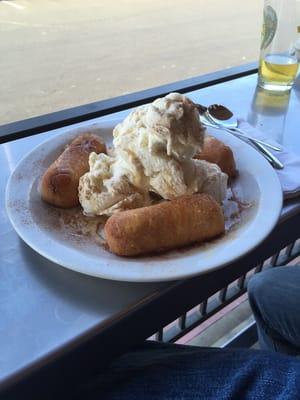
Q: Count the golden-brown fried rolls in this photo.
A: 3